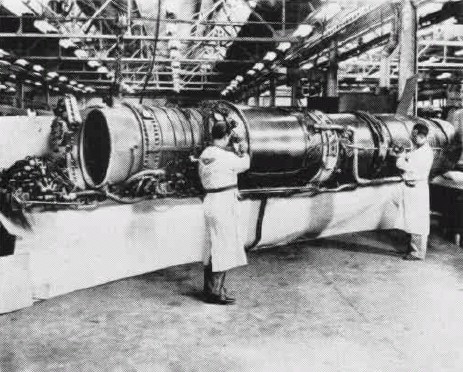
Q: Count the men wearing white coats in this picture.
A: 2